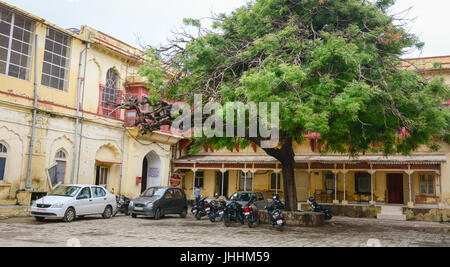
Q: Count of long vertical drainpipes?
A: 2